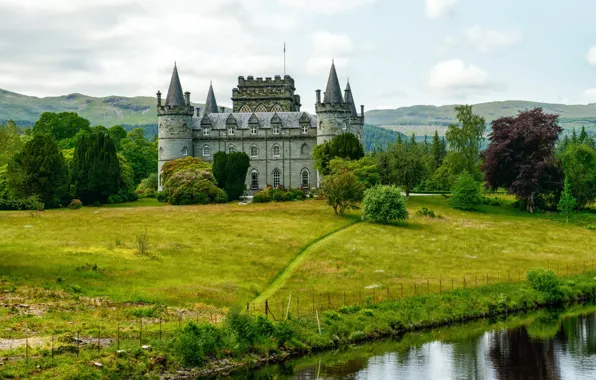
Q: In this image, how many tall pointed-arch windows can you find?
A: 3